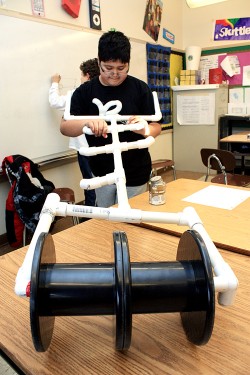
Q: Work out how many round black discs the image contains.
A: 4